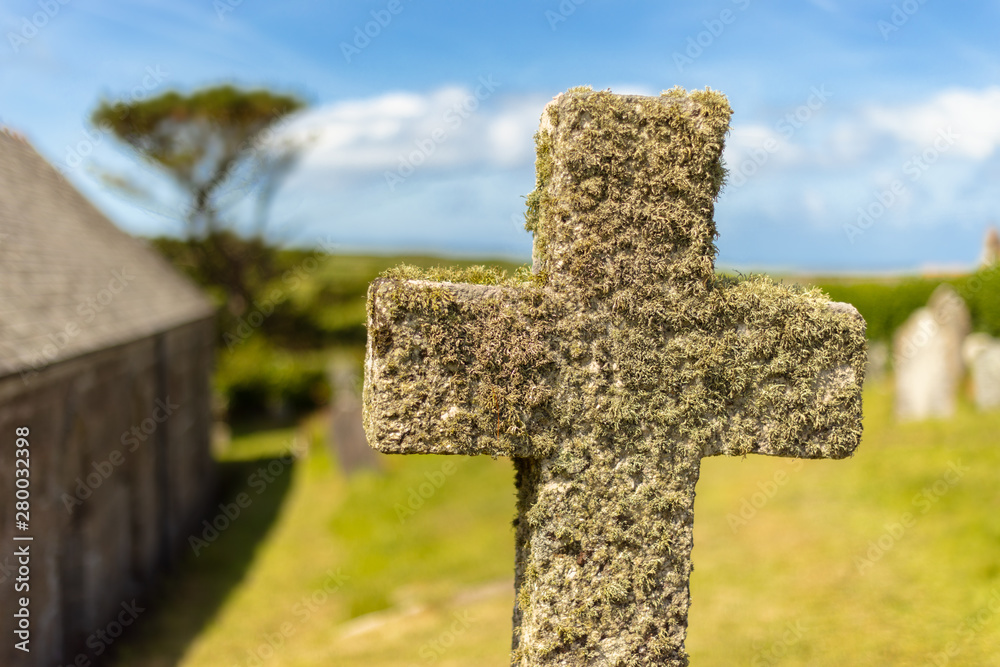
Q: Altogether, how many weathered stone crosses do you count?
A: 1